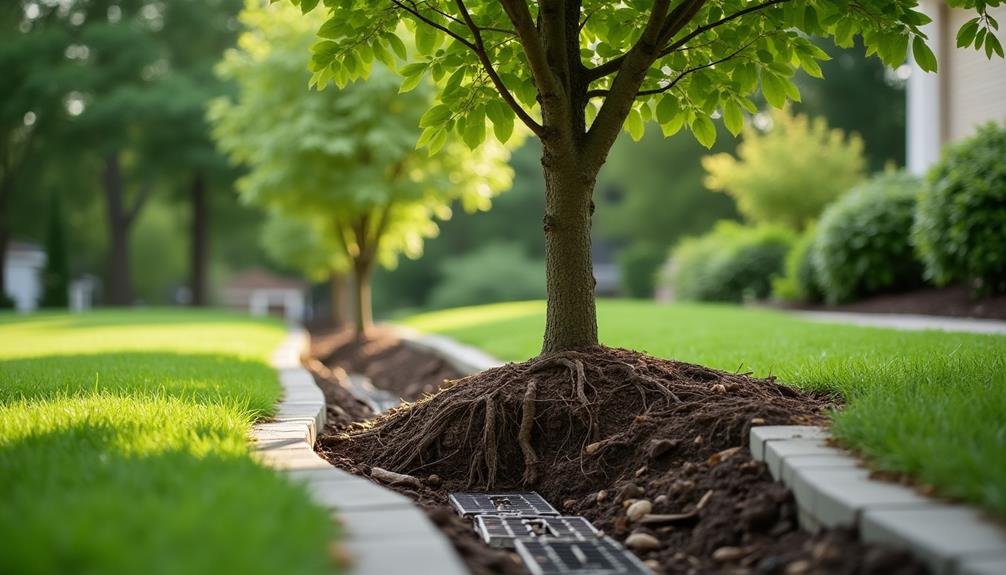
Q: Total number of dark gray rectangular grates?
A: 3